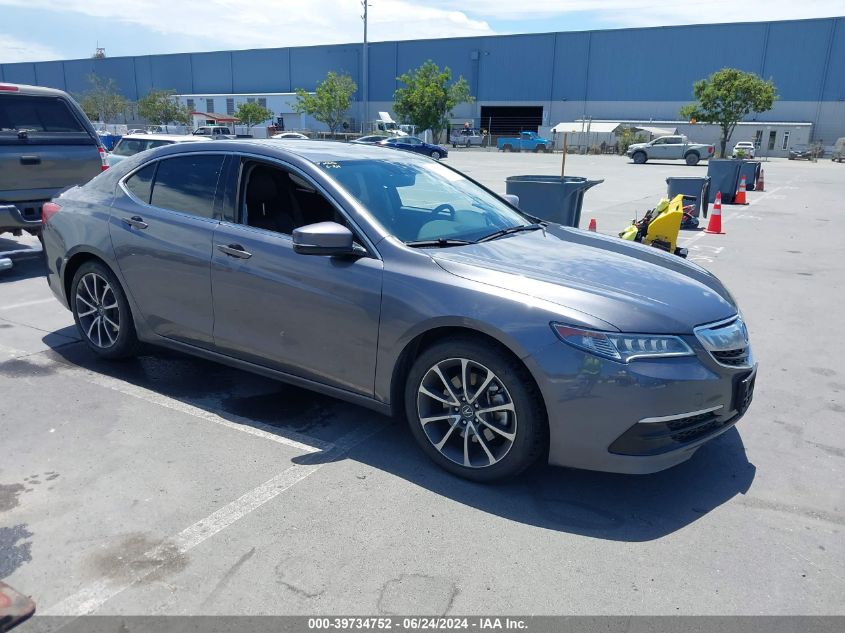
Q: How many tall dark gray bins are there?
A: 4